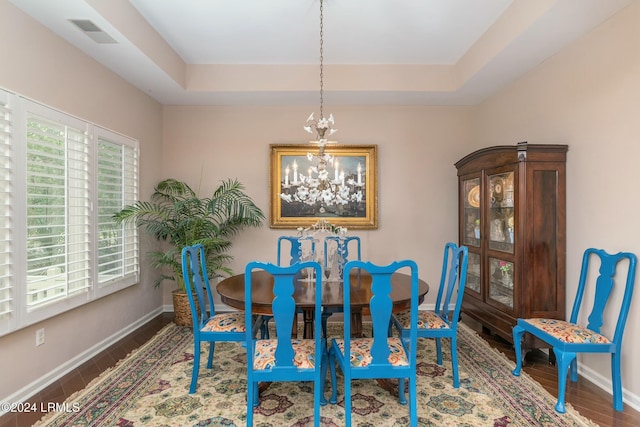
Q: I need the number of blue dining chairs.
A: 7